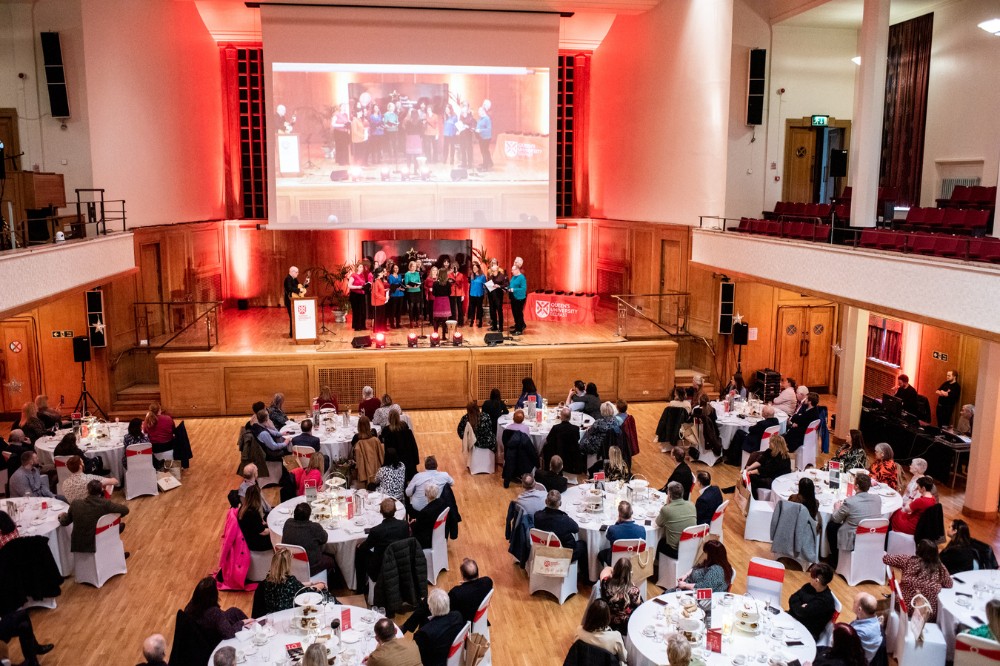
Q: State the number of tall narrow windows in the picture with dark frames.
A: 2